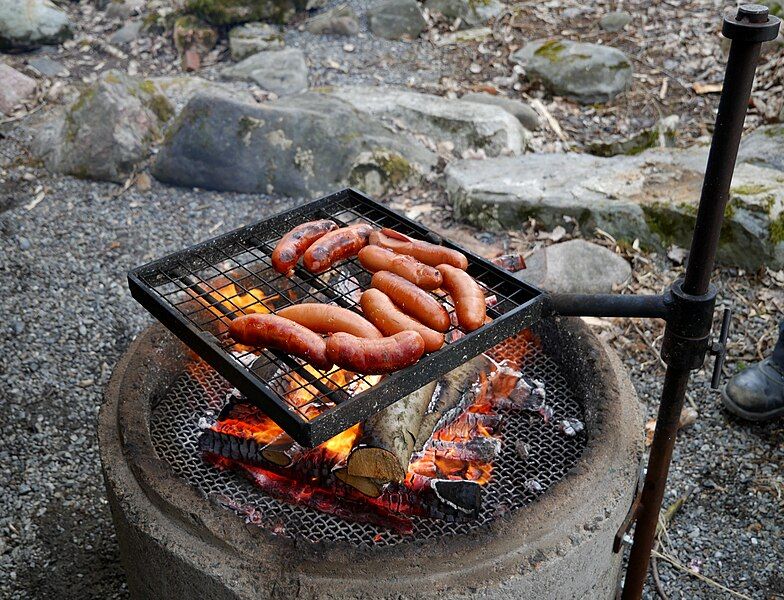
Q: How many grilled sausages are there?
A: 10